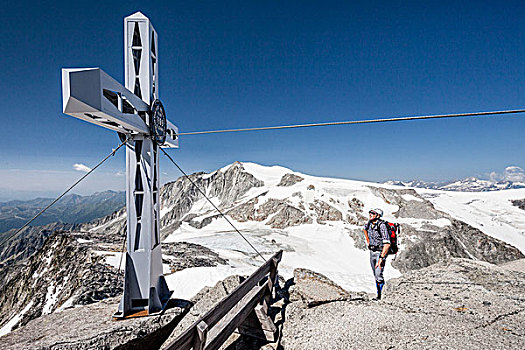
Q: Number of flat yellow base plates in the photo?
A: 1